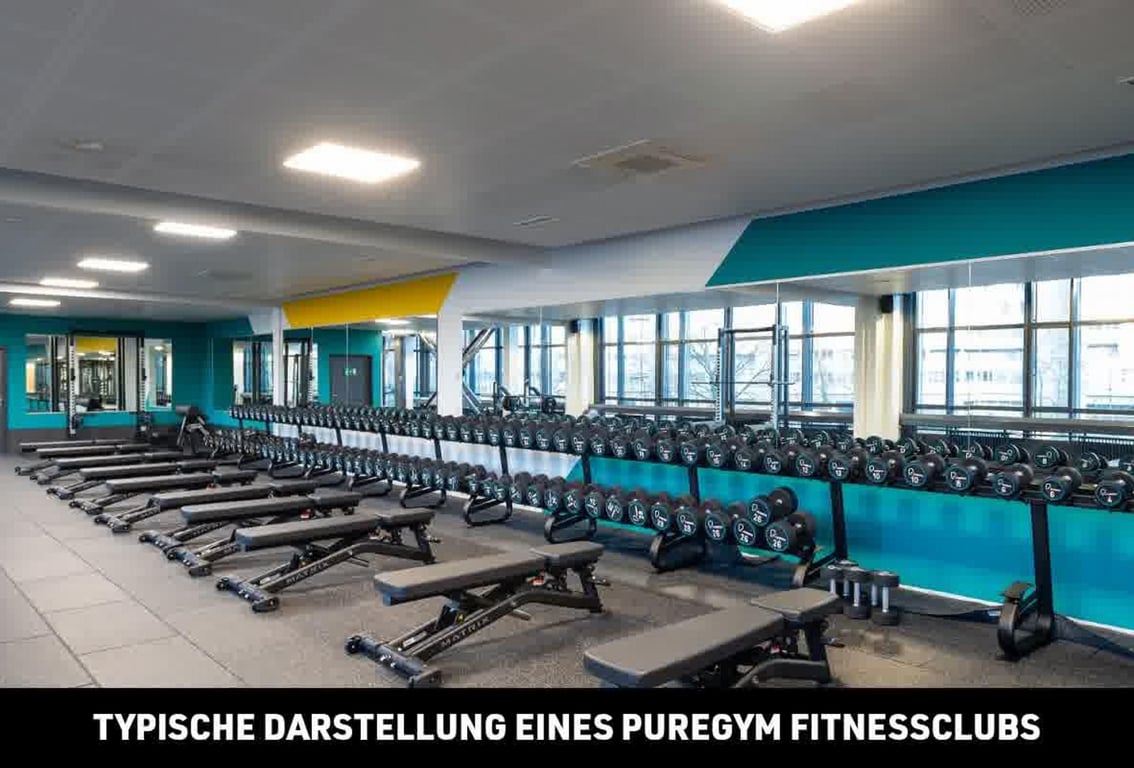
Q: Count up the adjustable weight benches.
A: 10